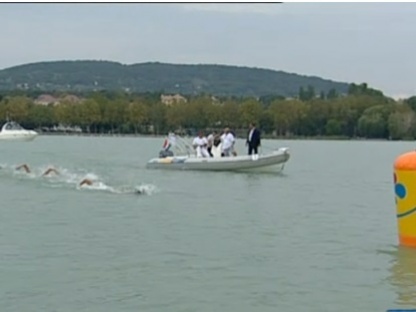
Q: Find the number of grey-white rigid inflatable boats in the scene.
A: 1